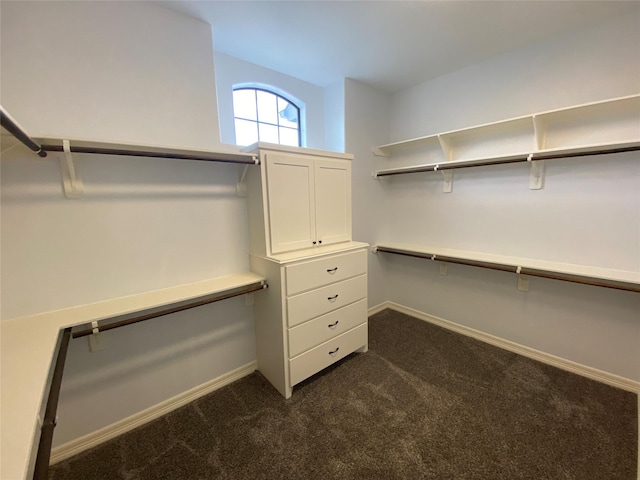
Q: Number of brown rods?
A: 6